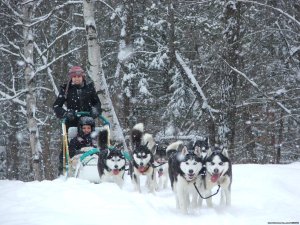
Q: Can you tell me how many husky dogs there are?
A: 6